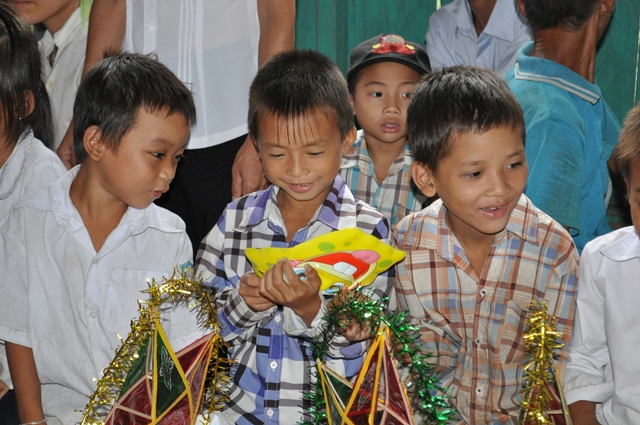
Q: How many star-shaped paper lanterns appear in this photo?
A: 3